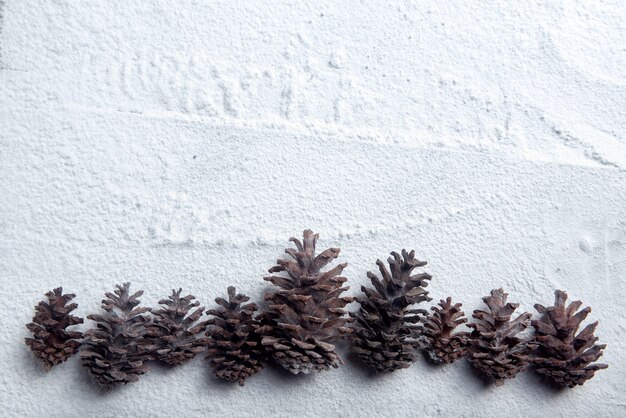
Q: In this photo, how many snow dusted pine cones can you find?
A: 9